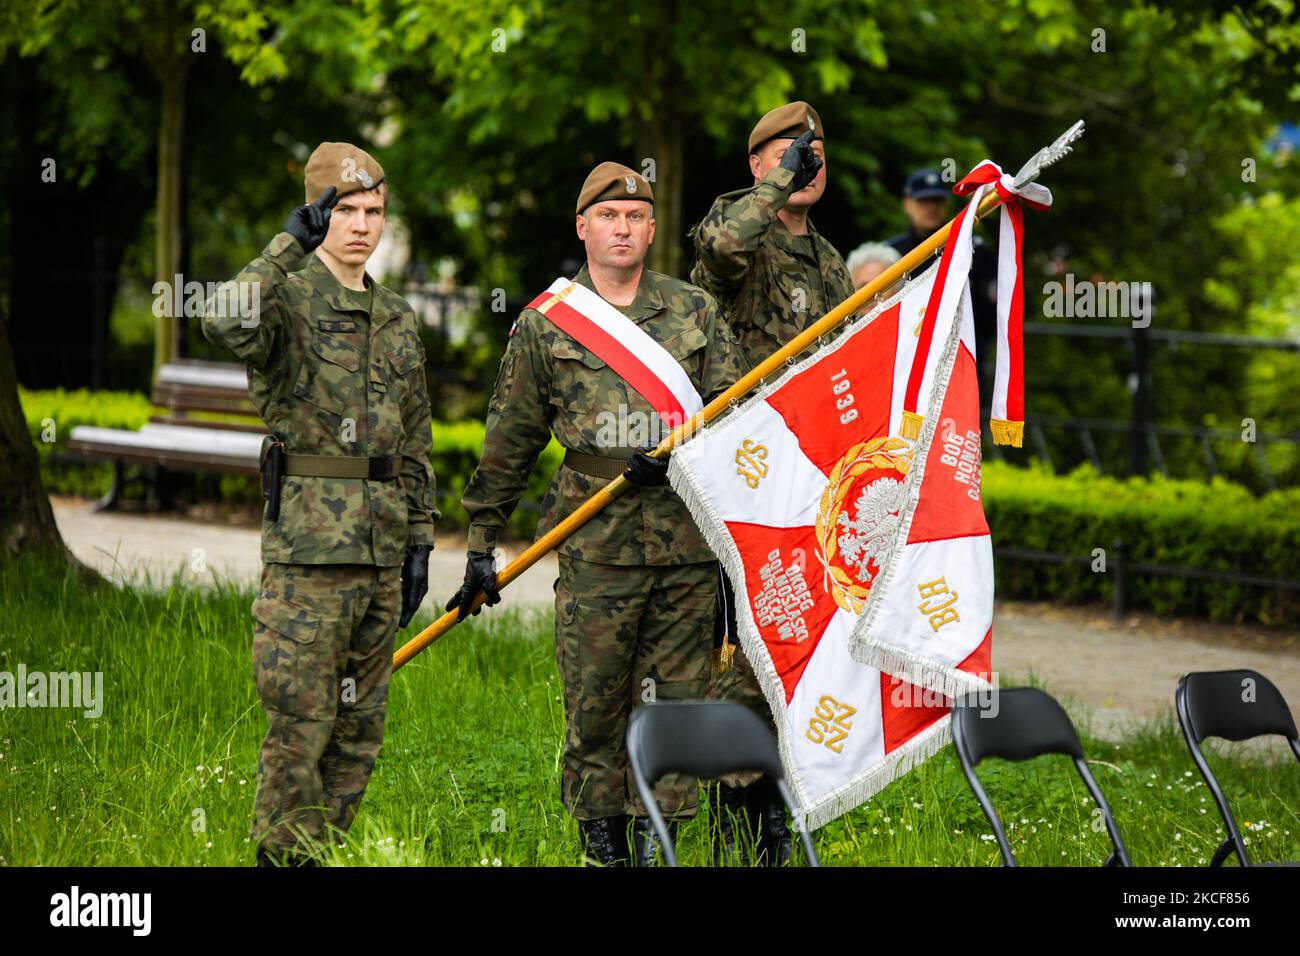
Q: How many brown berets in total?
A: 3